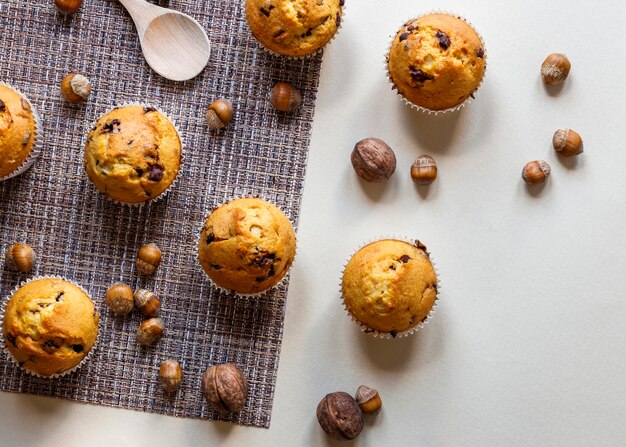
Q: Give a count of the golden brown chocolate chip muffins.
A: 7